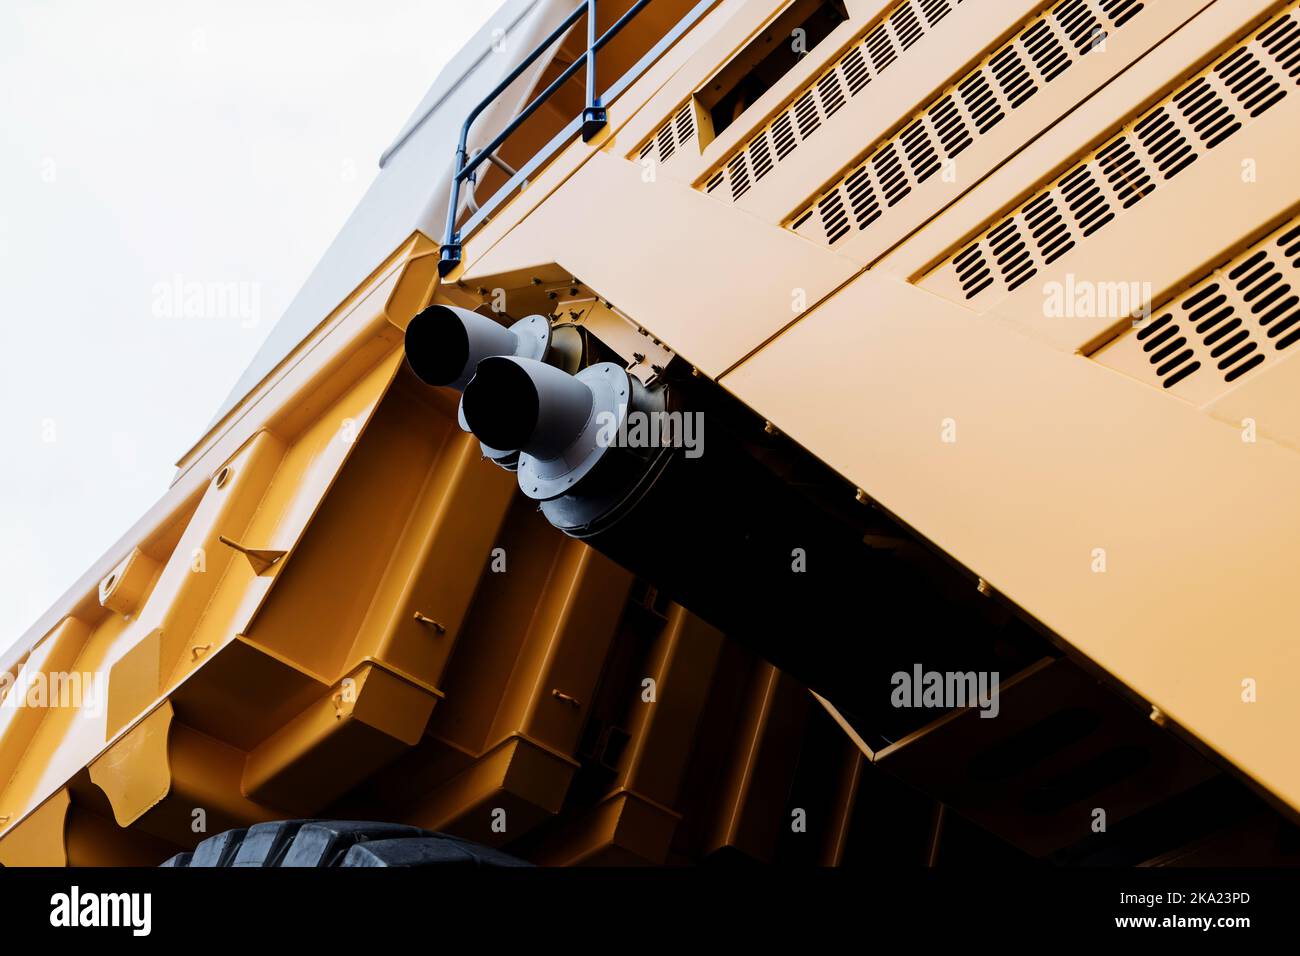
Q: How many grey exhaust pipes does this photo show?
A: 2